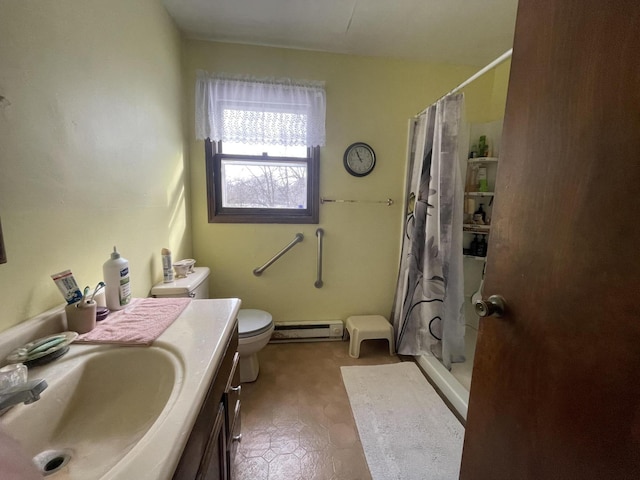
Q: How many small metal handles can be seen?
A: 2